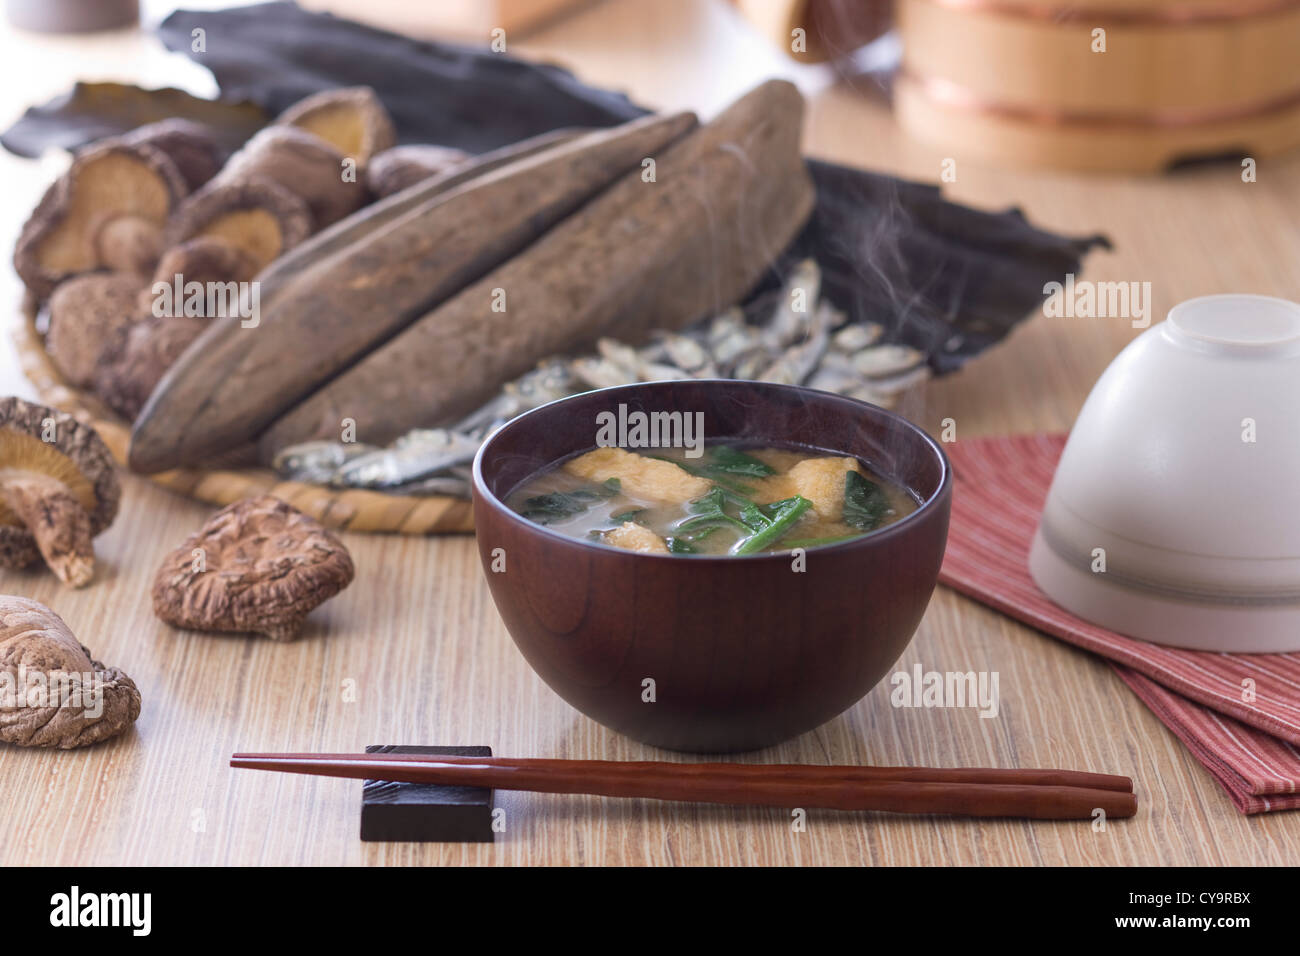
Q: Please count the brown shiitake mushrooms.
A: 11